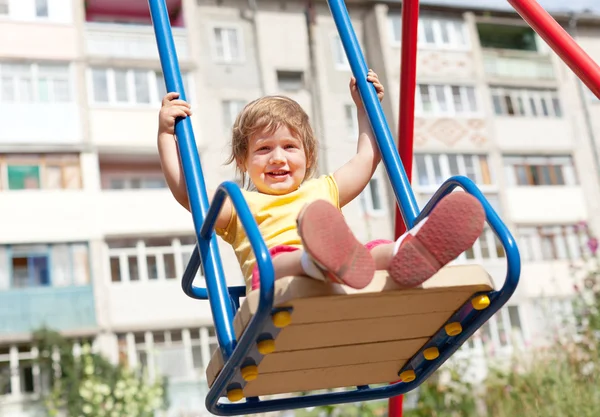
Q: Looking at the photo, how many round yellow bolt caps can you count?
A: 8